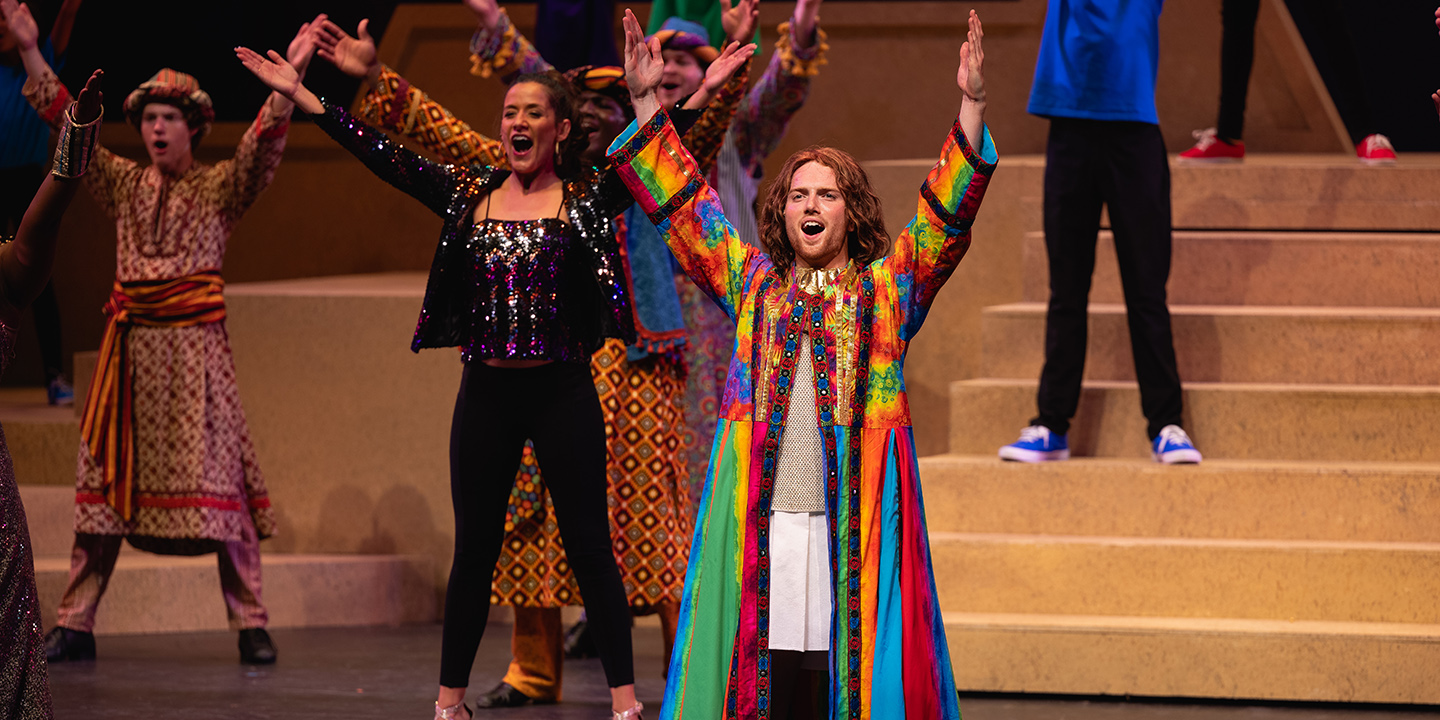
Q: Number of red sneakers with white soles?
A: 2